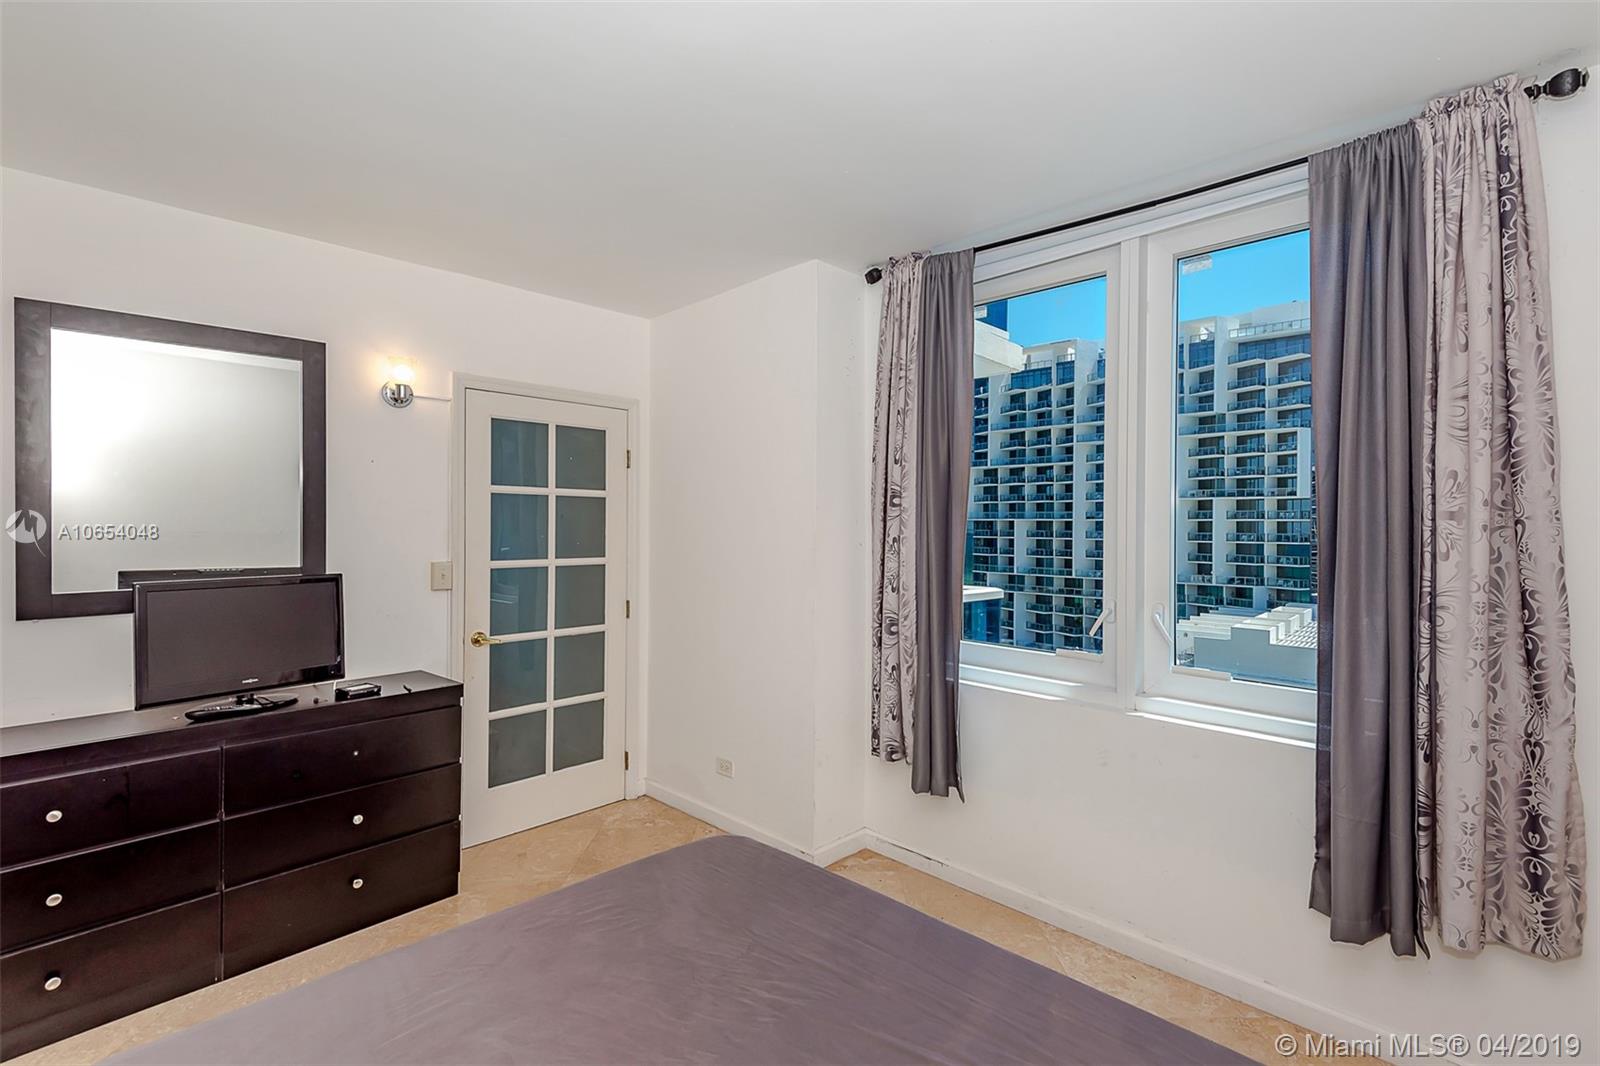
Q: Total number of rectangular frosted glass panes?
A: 10